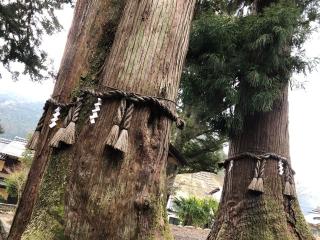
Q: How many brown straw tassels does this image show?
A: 9